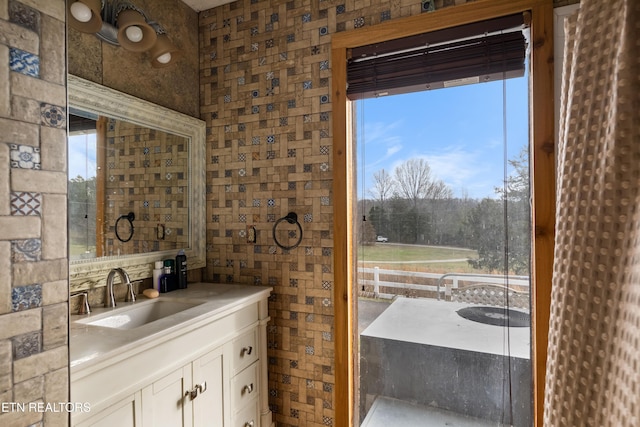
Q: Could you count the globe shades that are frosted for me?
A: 3